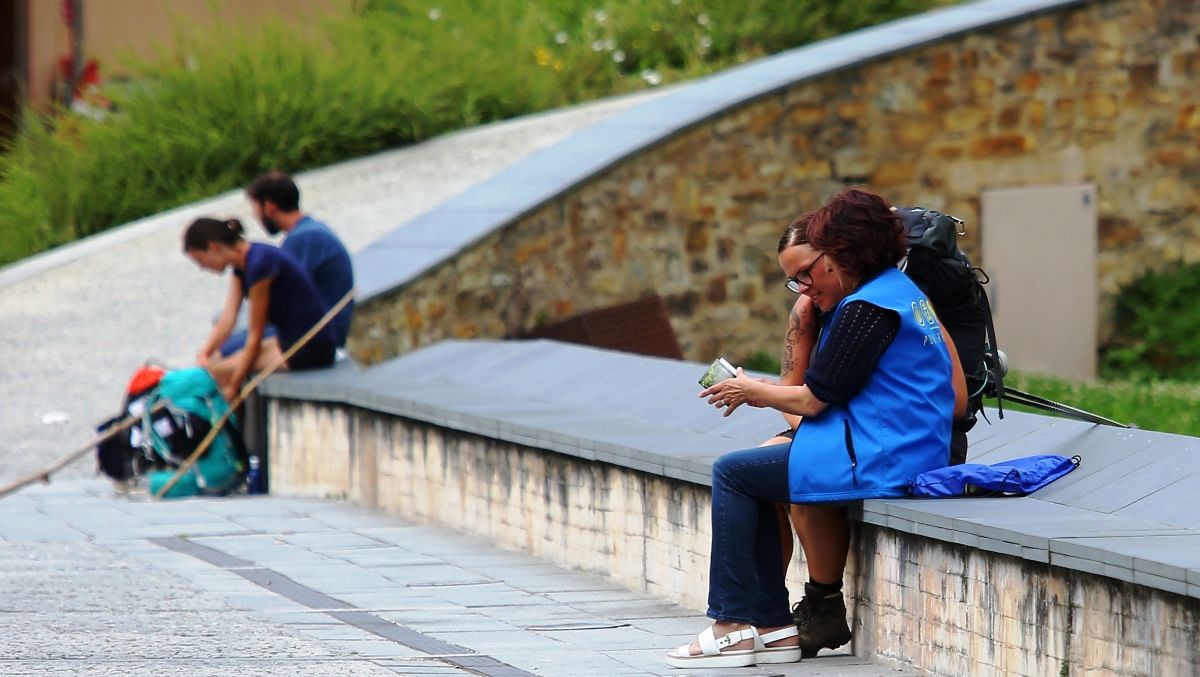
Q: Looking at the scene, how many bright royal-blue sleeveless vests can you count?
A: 1